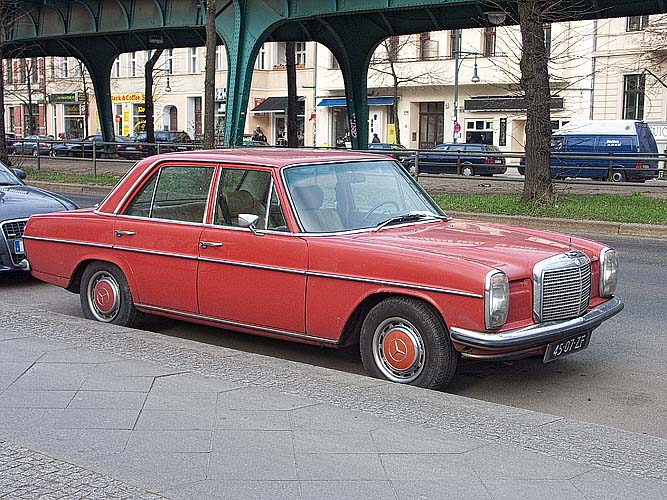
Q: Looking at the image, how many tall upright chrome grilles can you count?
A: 1